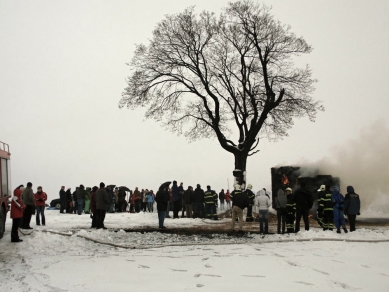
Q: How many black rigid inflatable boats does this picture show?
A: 0